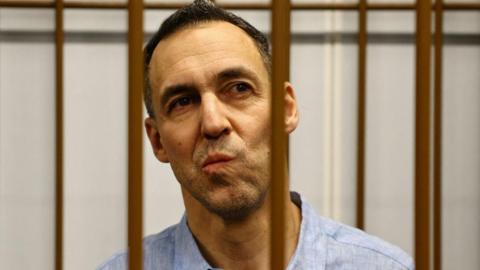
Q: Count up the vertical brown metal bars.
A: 6